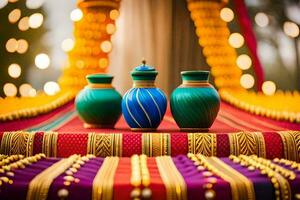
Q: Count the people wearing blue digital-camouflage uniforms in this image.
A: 0